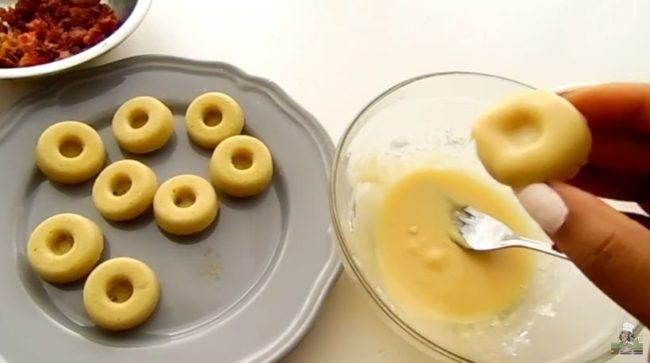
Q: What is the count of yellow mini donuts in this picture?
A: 9